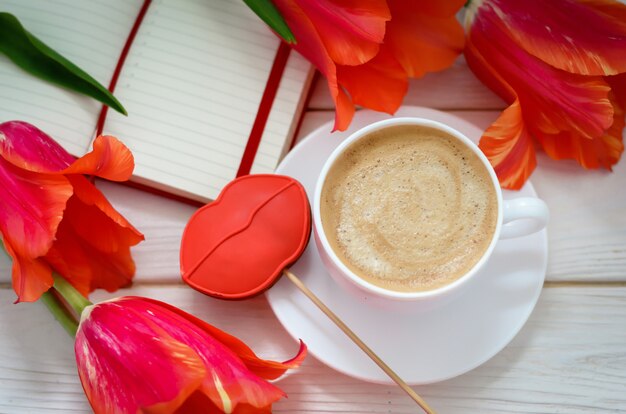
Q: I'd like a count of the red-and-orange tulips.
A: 4